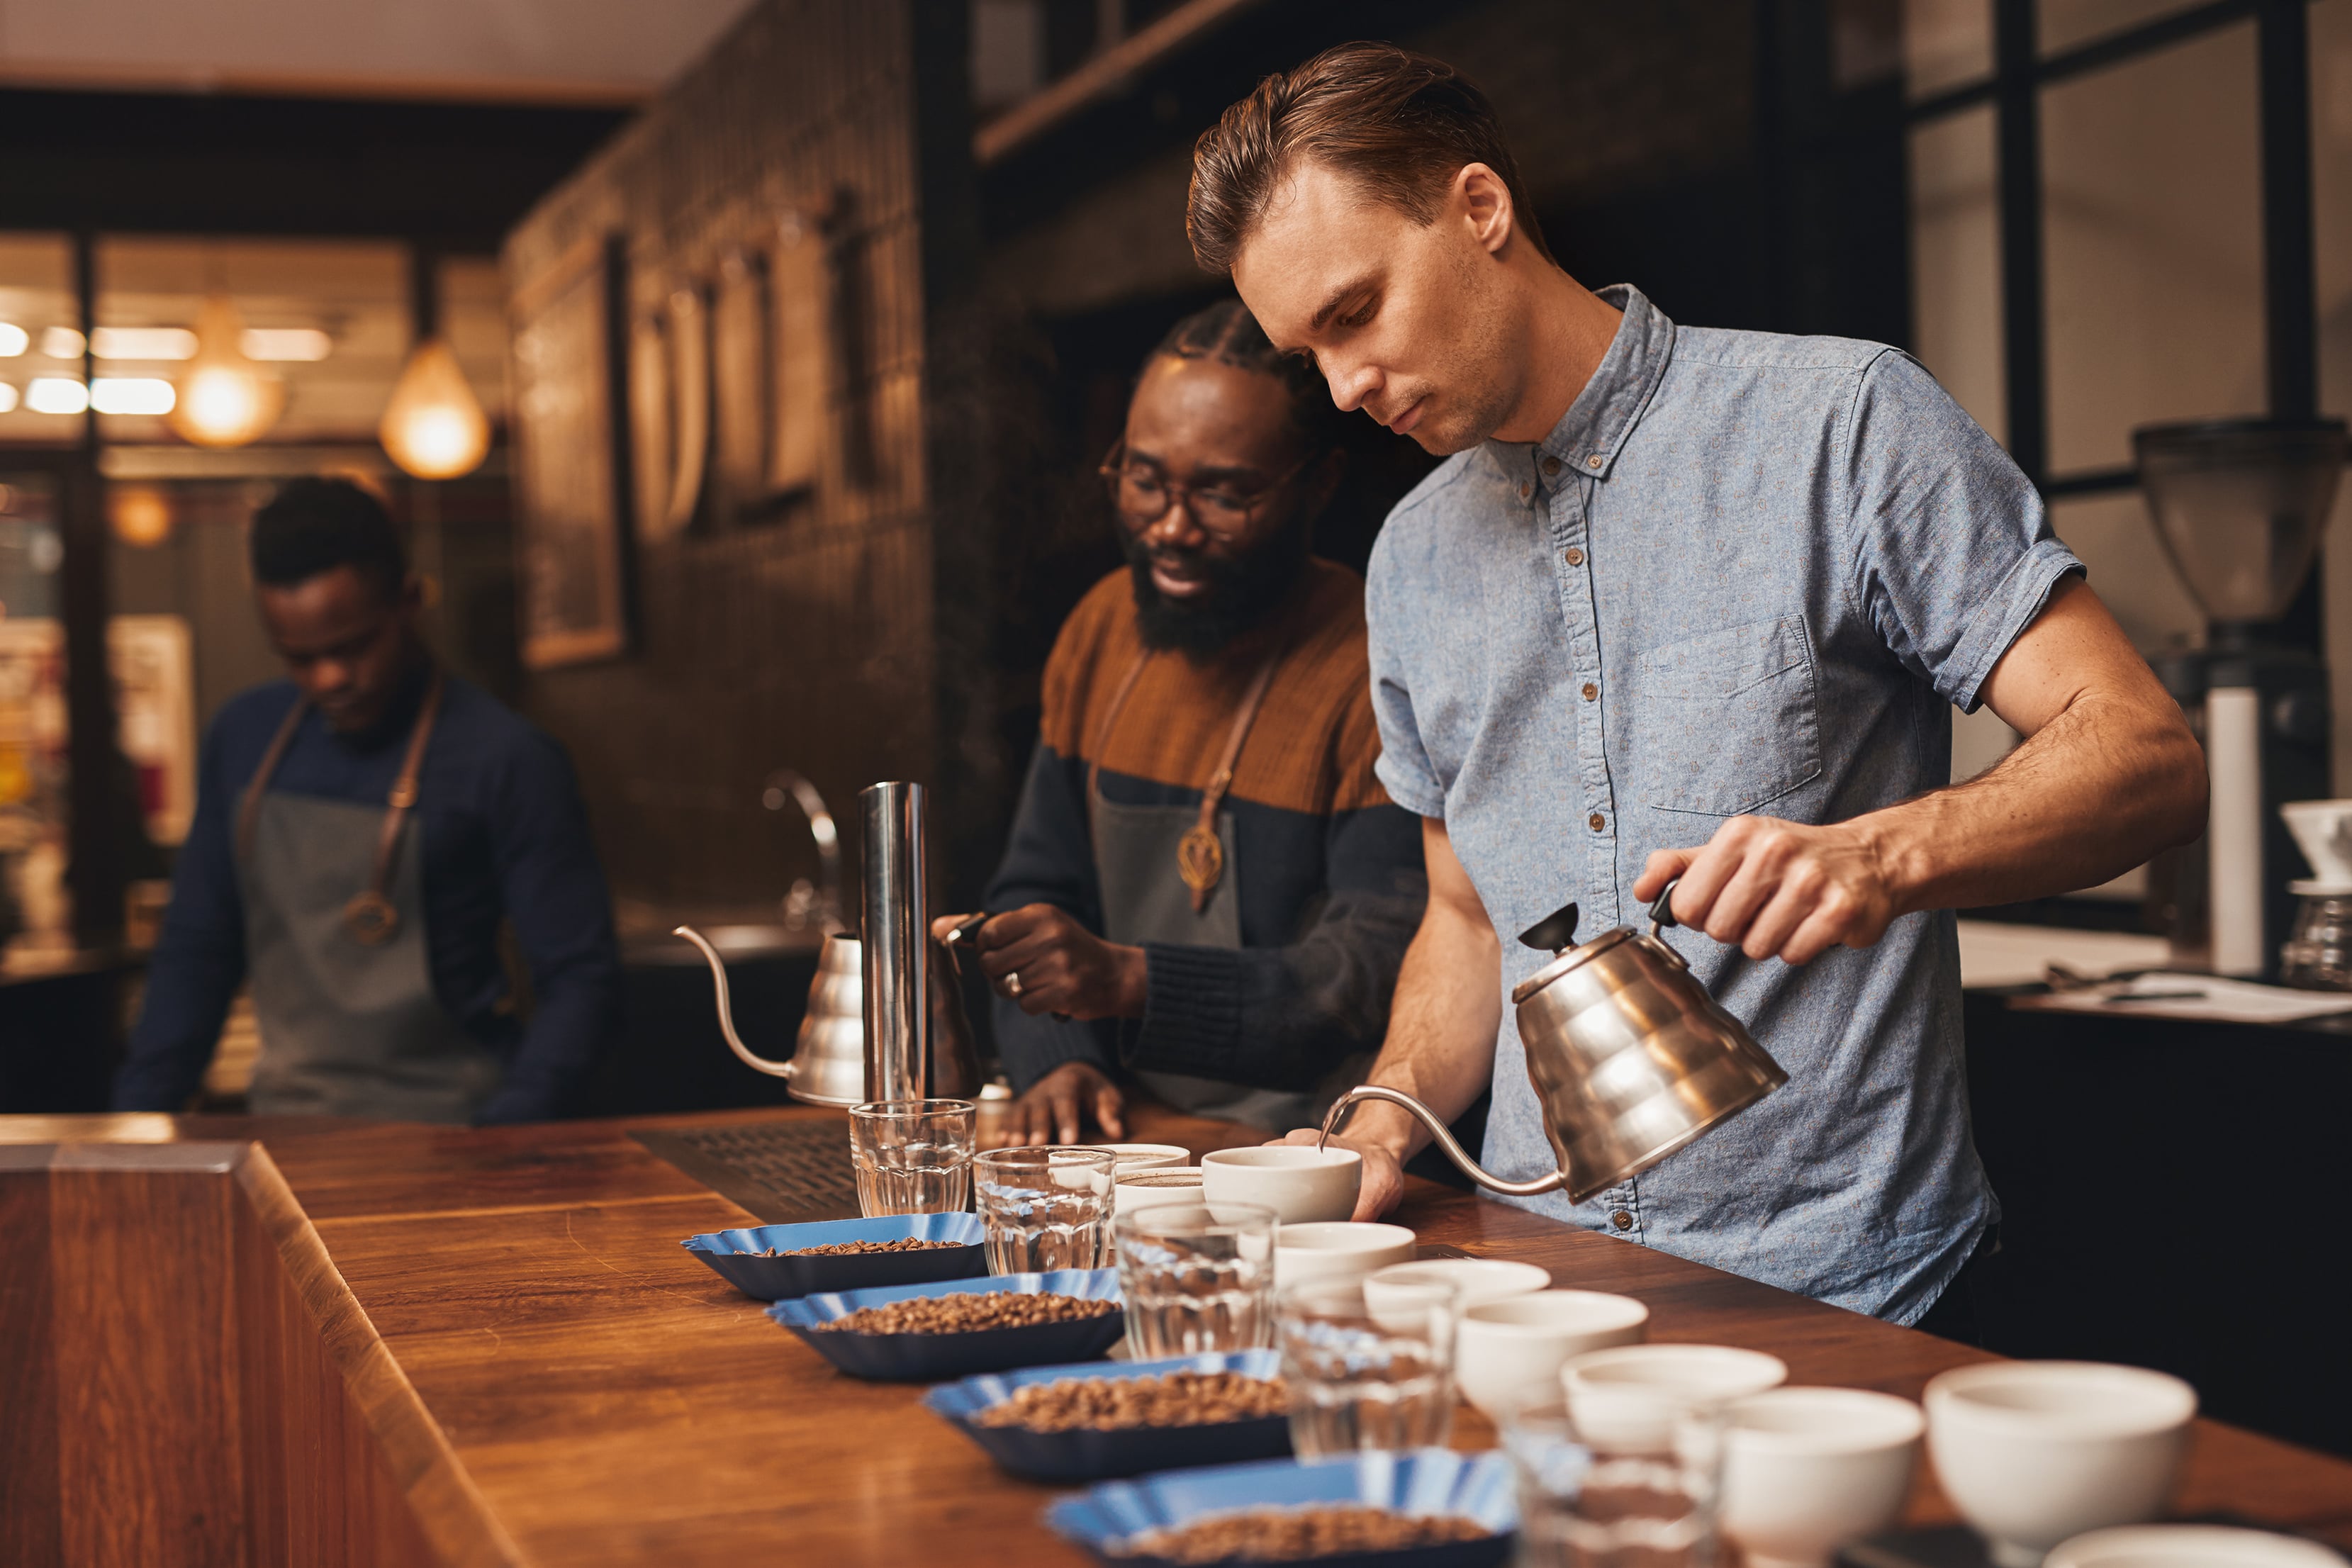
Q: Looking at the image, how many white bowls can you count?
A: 10